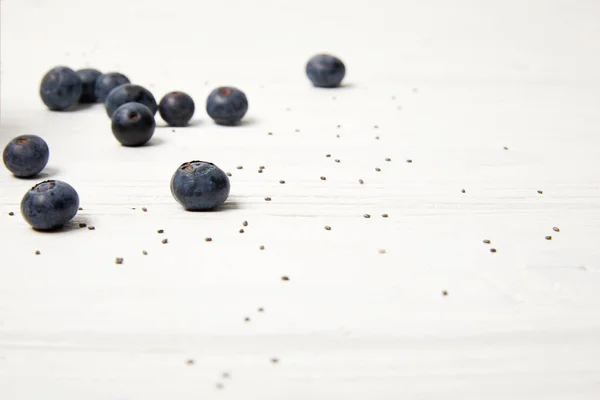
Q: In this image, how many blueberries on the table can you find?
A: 11